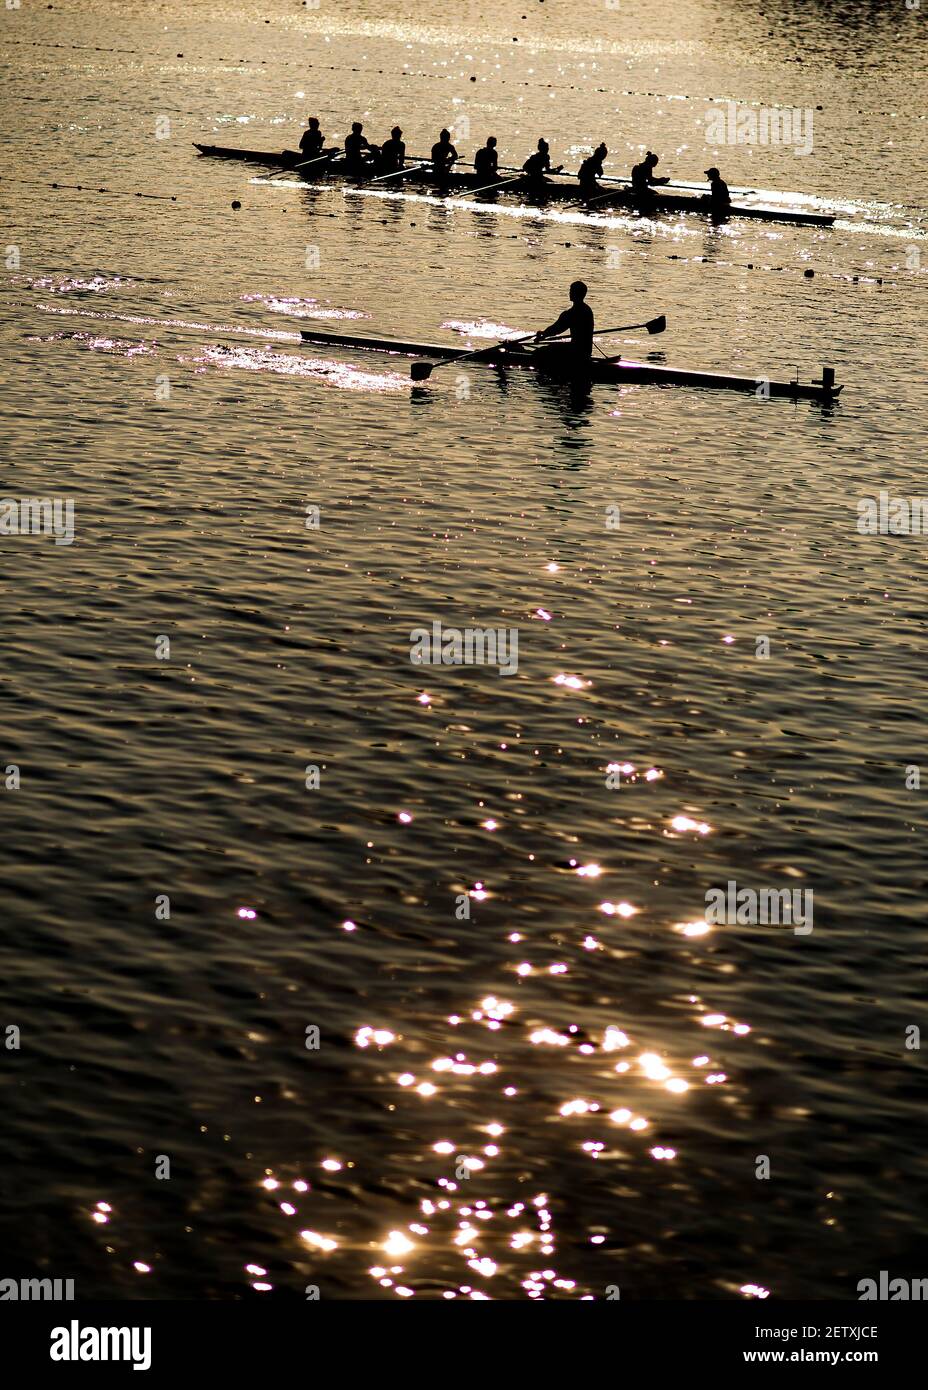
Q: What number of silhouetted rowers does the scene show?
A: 10